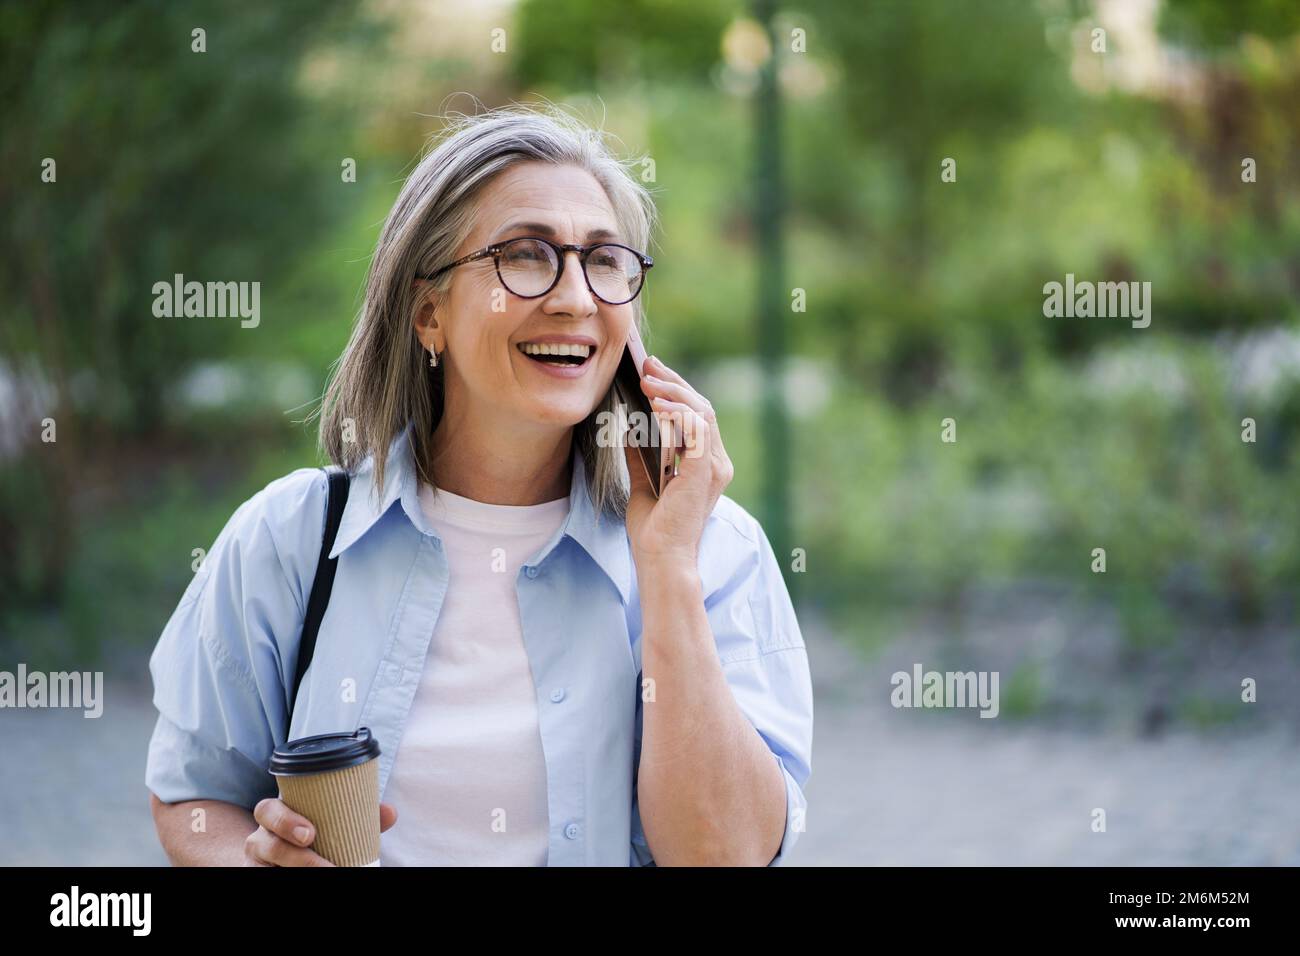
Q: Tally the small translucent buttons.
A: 3